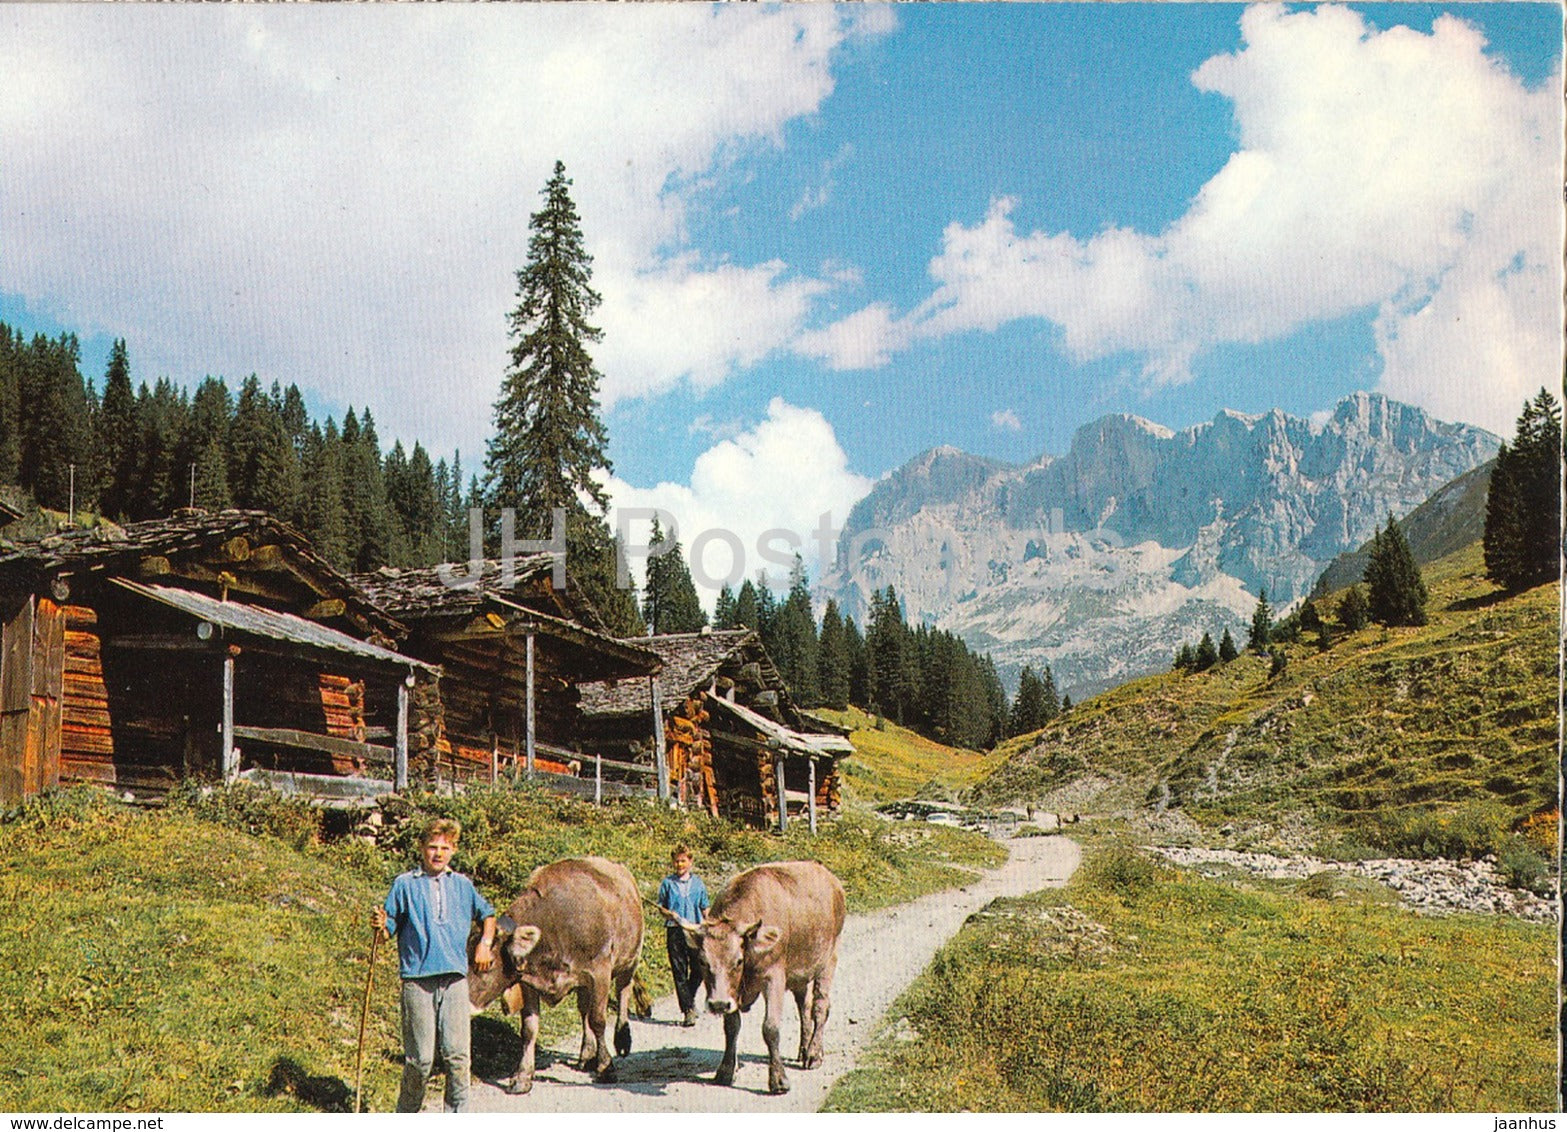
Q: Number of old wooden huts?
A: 3